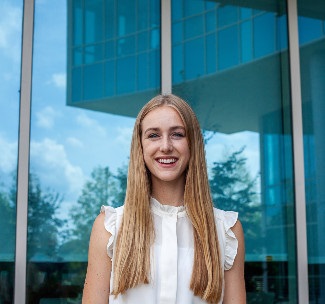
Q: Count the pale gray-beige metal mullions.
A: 3